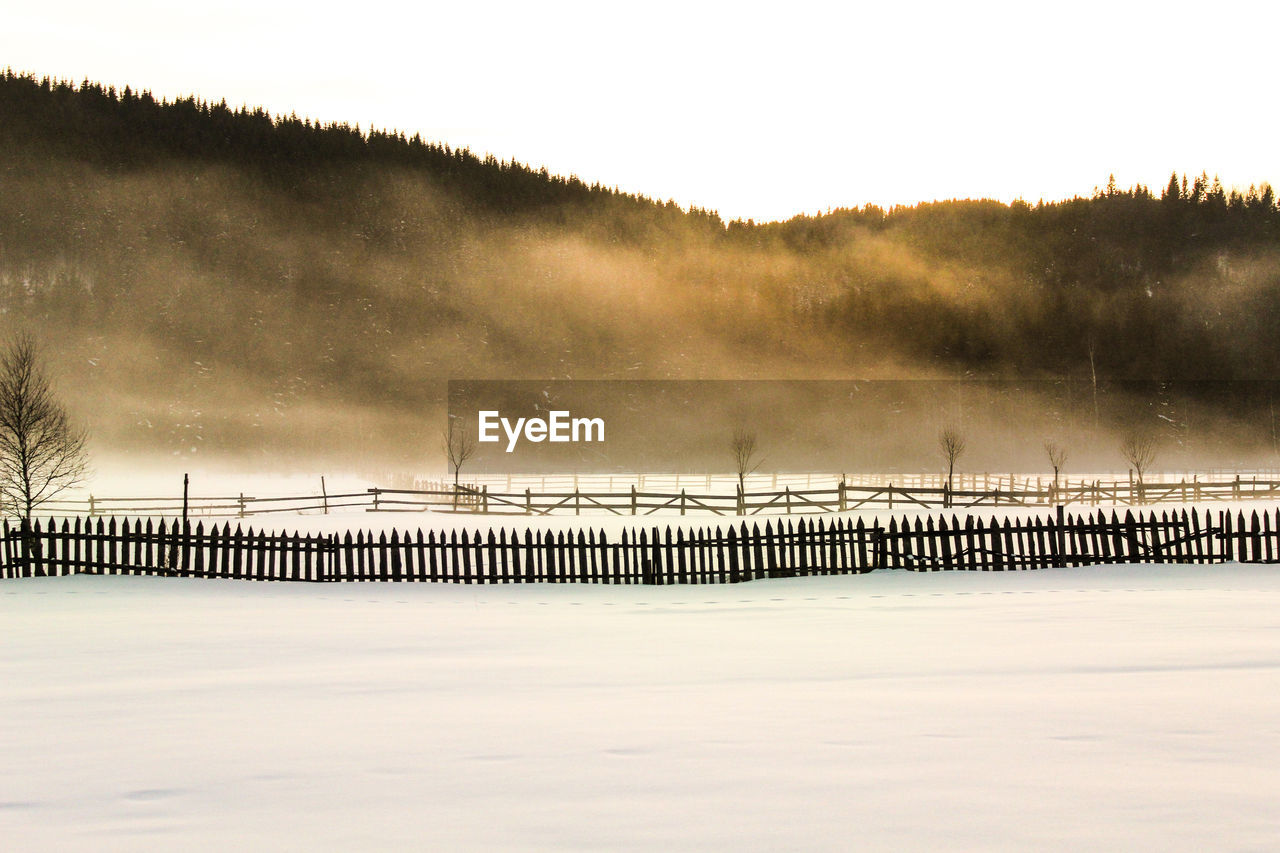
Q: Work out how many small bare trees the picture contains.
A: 5